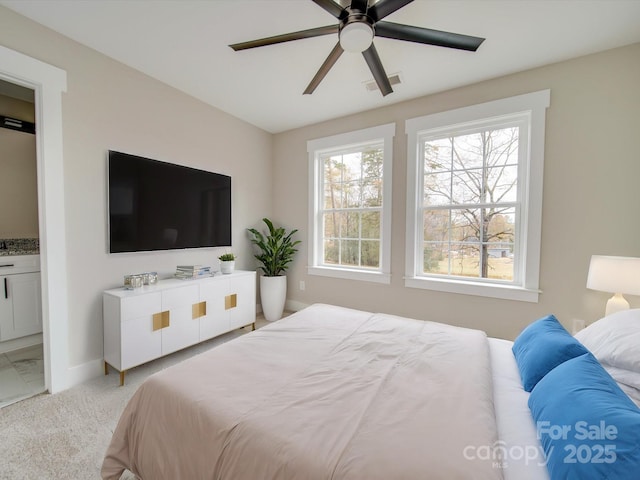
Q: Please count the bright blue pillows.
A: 2